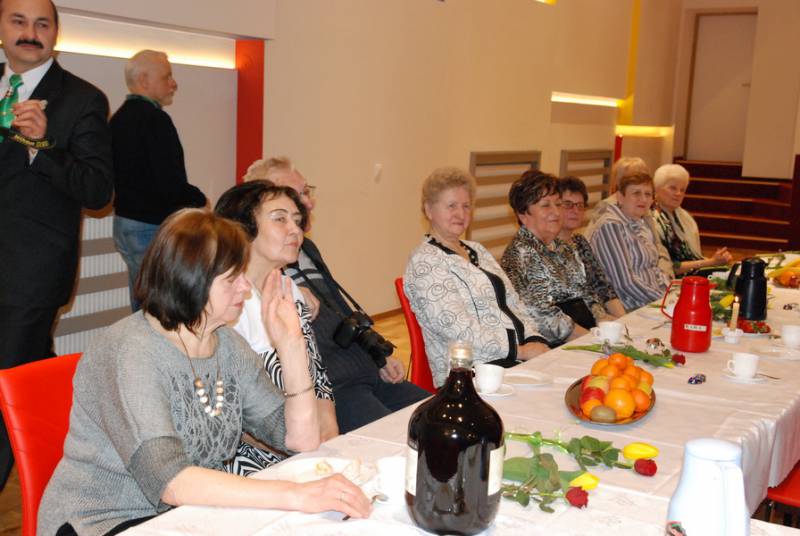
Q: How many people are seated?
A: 9